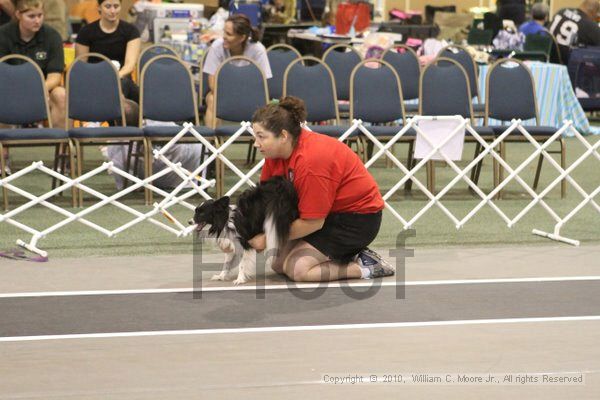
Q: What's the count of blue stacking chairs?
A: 14